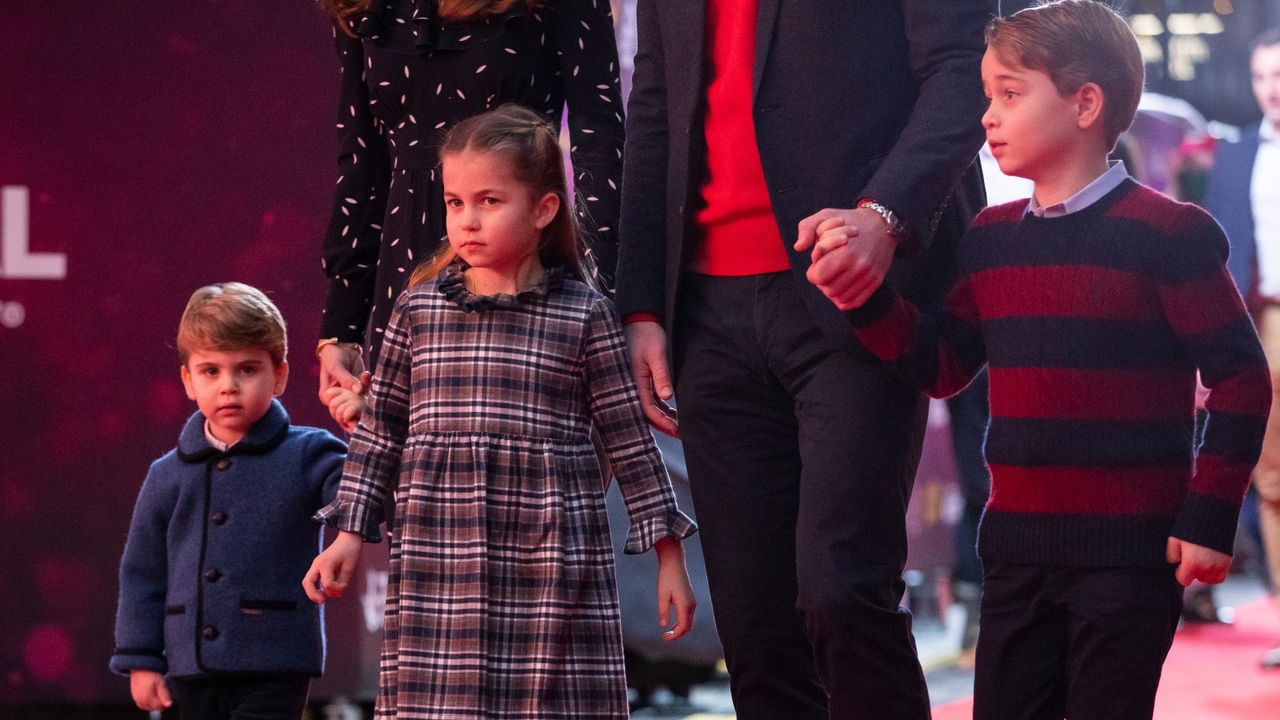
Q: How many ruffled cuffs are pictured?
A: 2